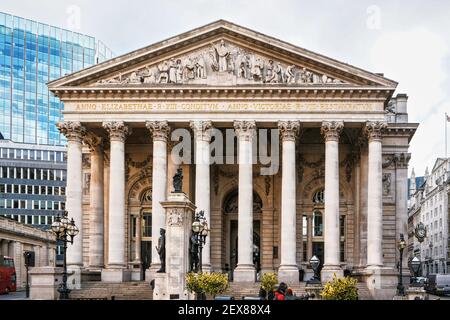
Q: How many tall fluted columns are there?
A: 8